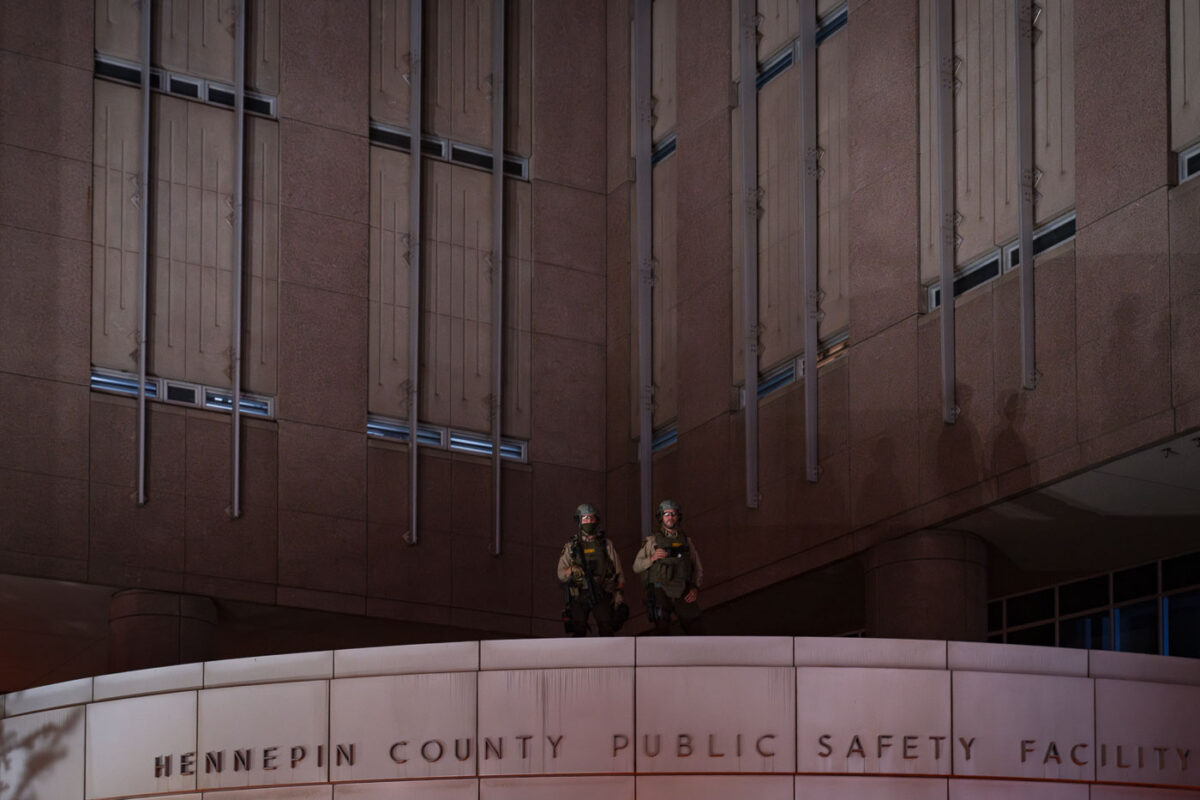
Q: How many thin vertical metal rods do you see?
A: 9